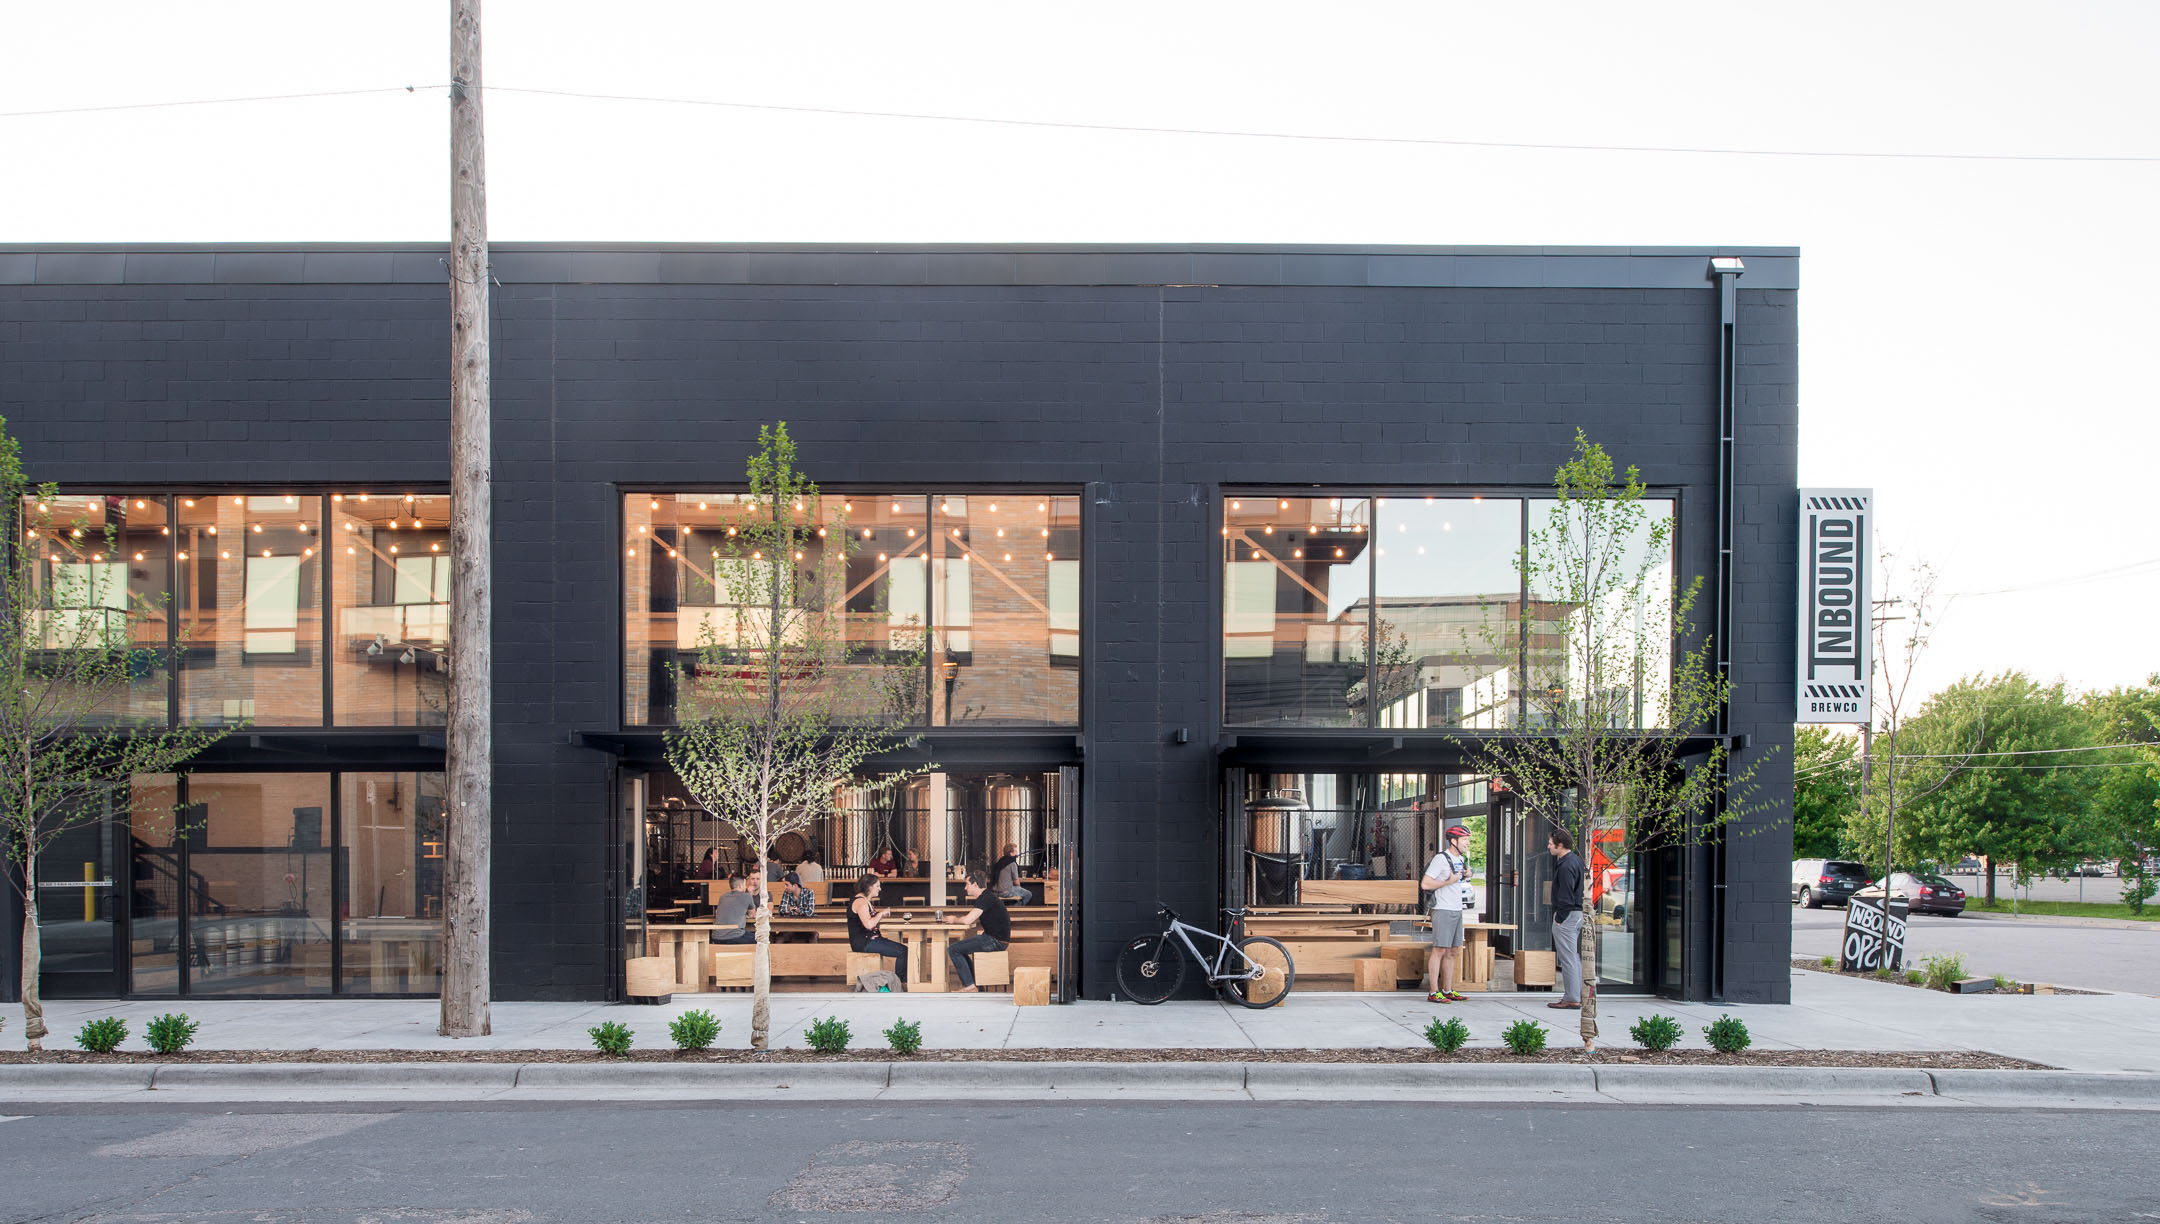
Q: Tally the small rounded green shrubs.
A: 10